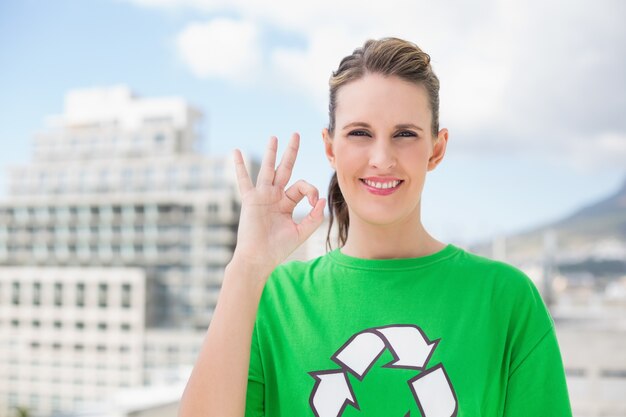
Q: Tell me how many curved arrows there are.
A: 3